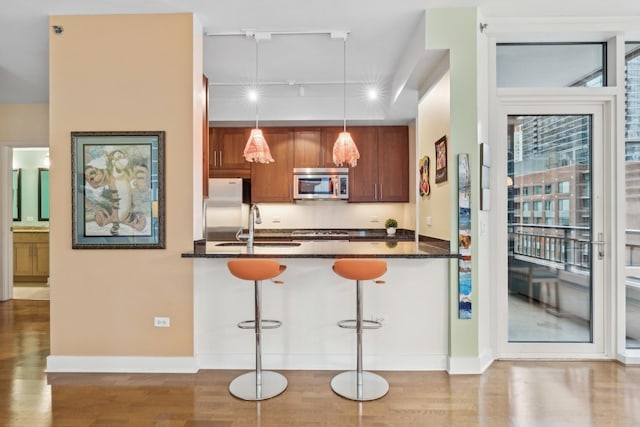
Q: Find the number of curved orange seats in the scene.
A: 2